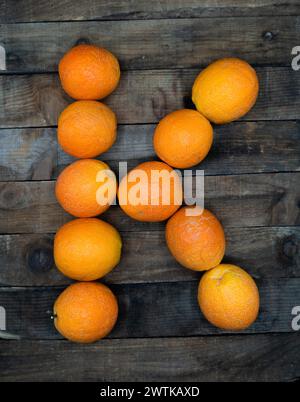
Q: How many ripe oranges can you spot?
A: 10